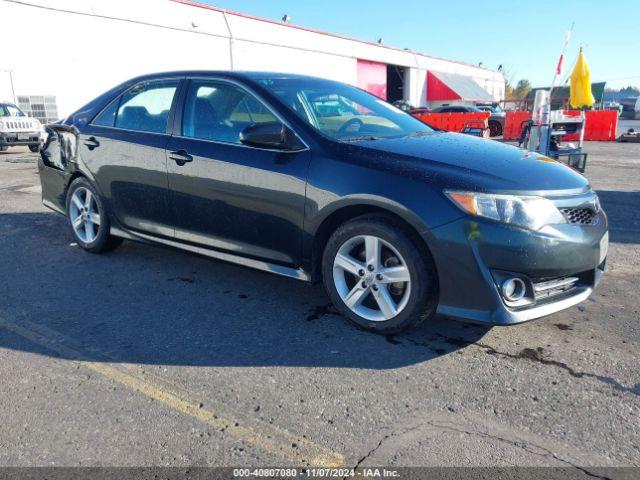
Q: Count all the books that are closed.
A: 0